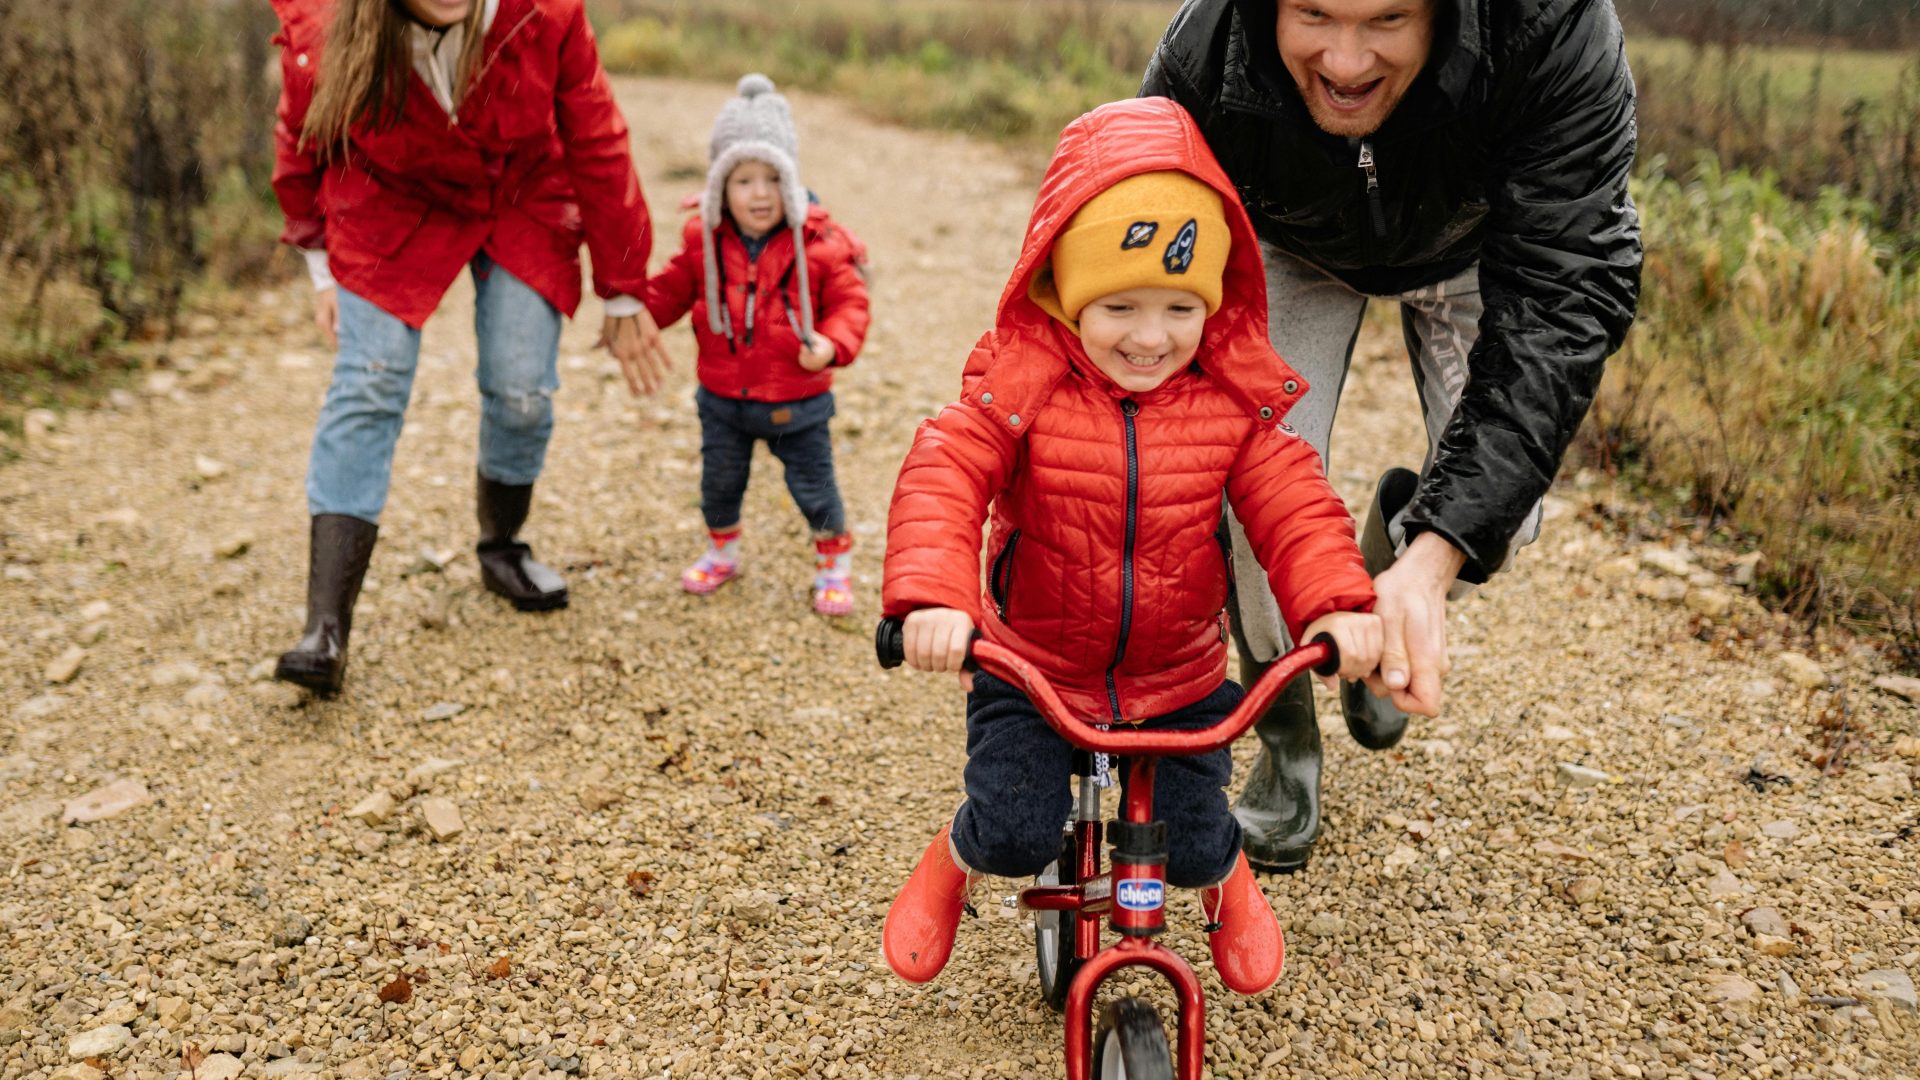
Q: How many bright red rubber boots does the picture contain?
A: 2